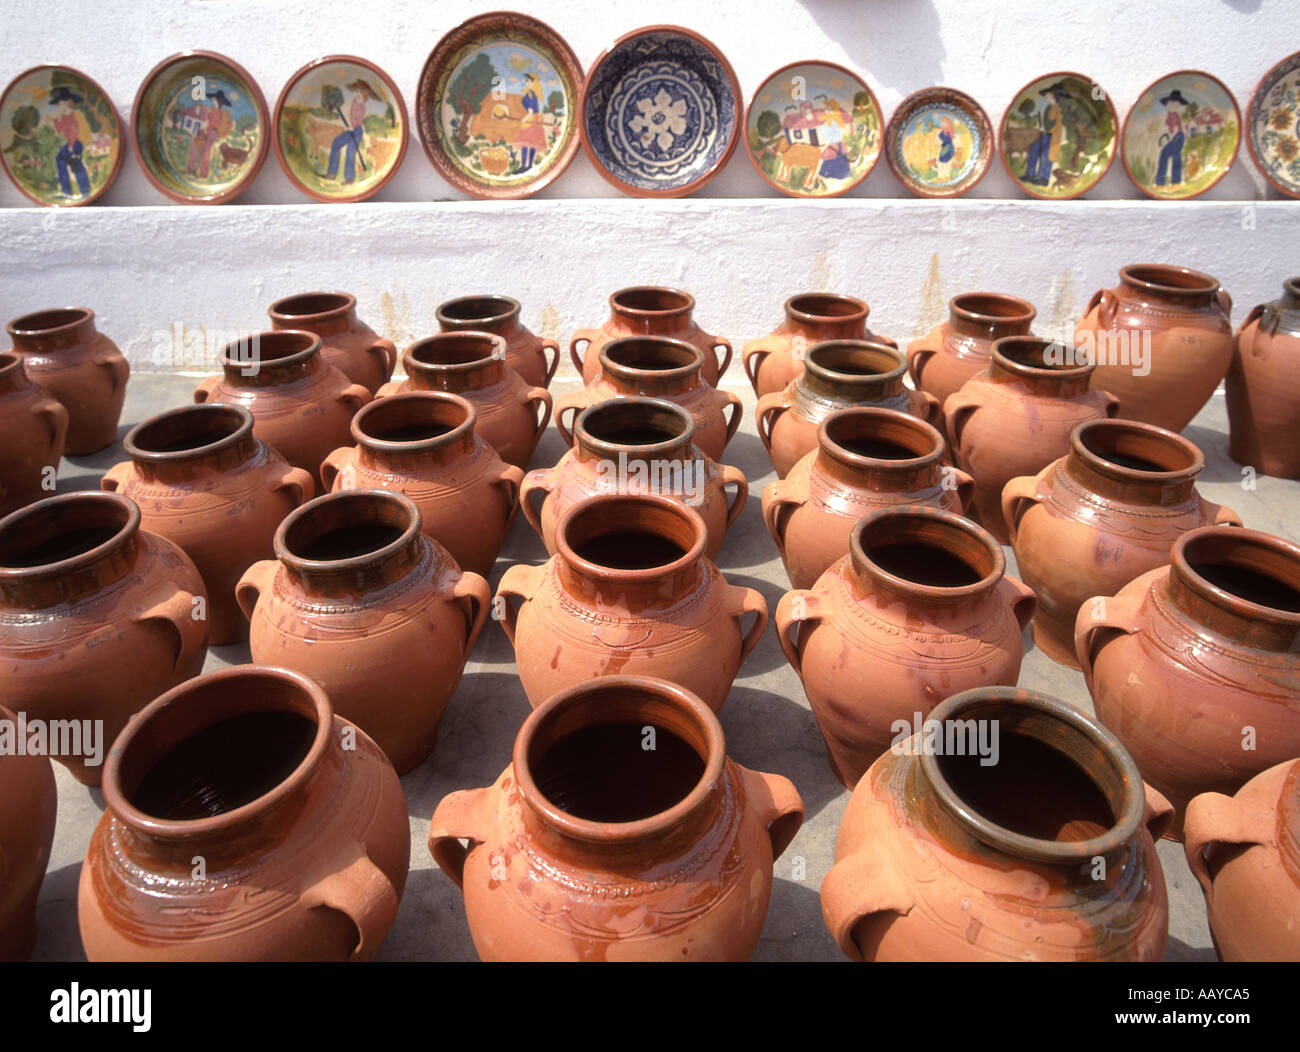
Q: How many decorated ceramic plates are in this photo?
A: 10